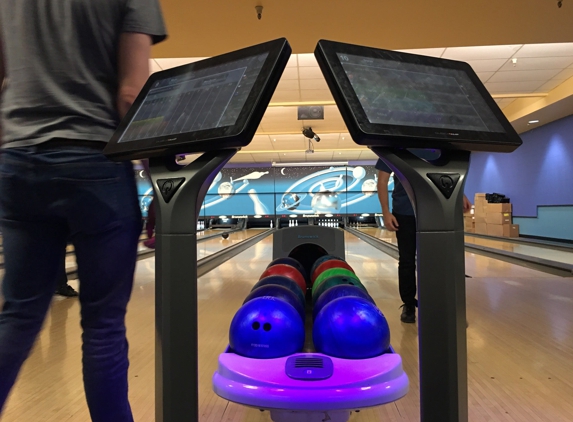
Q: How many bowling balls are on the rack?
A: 11